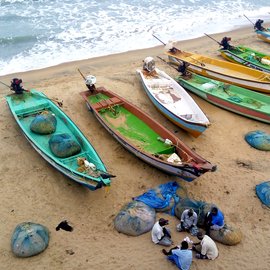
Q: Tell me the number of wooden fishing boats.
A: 7